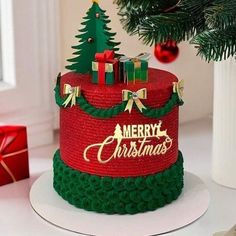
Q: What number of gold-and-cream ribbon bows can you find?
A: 3